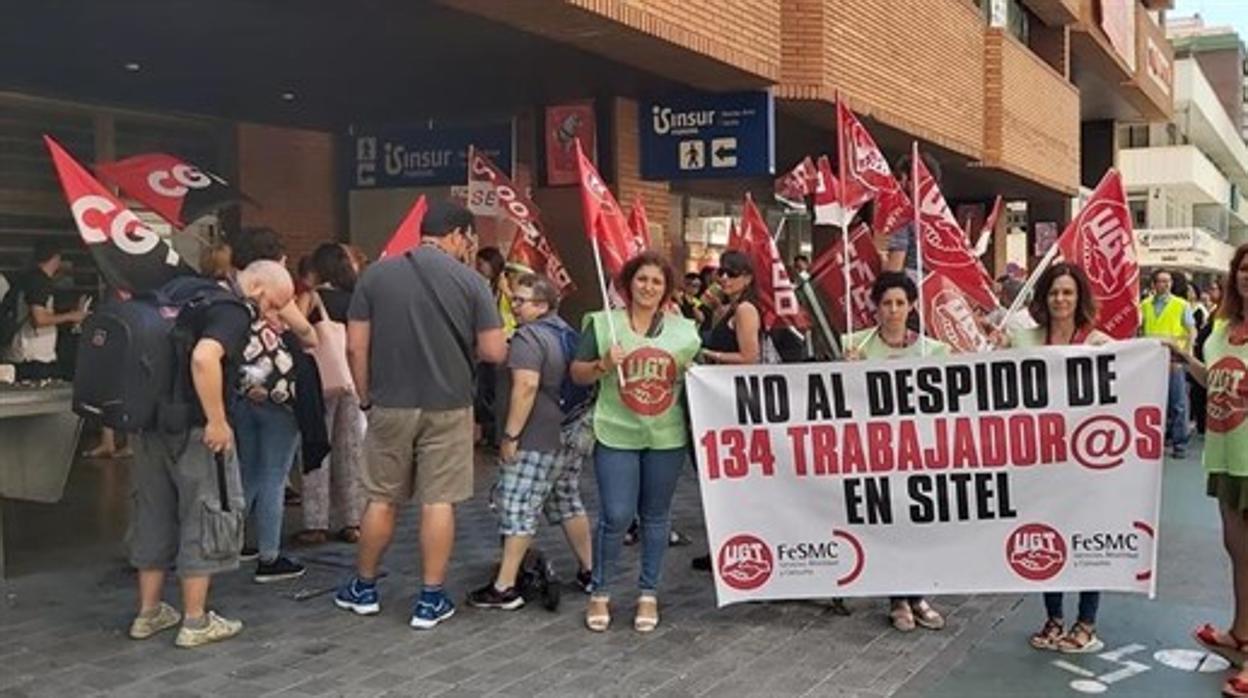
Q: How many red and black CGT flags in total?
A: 2